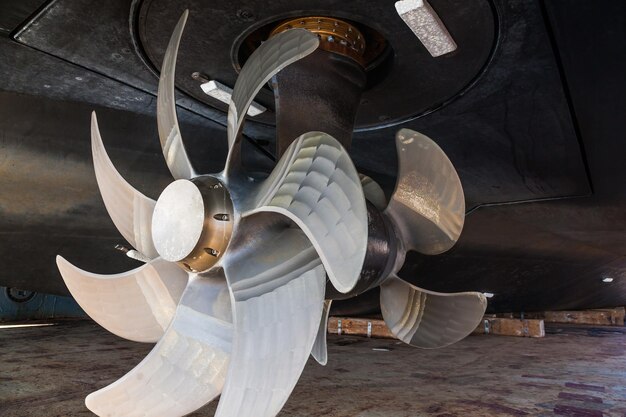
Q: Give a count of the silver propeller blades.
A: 11